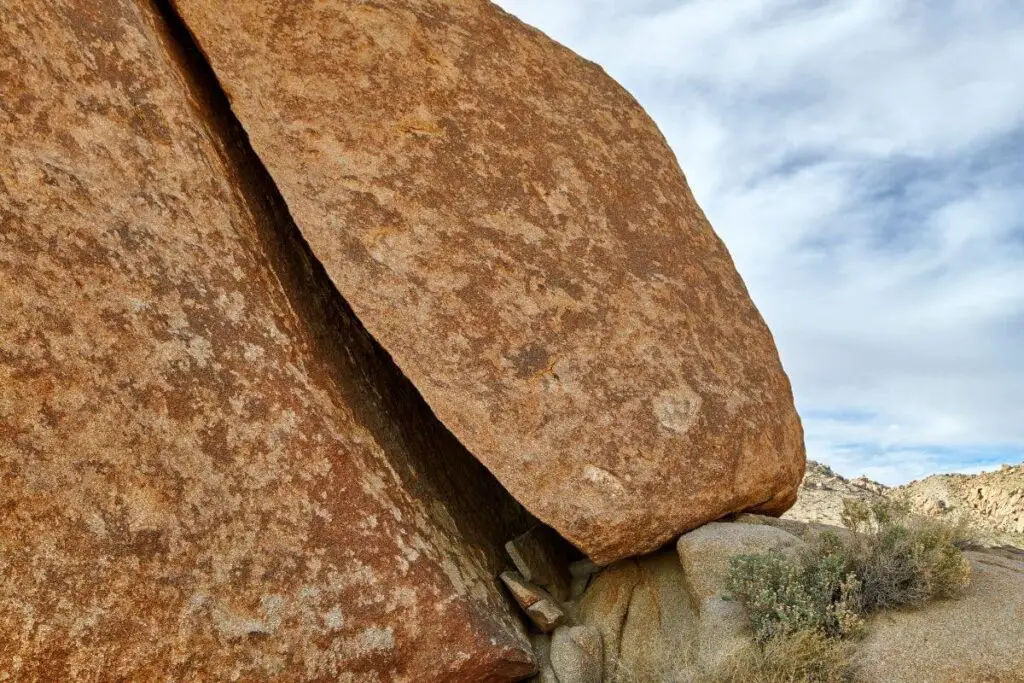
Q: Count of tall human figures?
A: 0